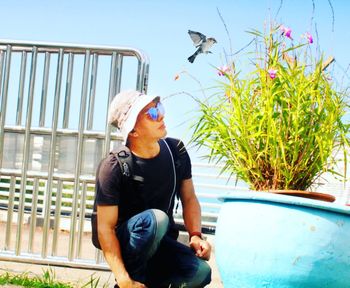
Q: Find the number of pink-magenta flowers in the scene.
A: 4